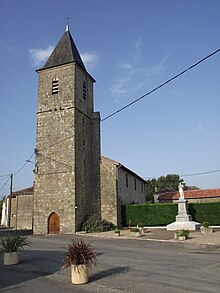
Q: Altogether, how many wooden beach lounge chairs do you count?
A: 0